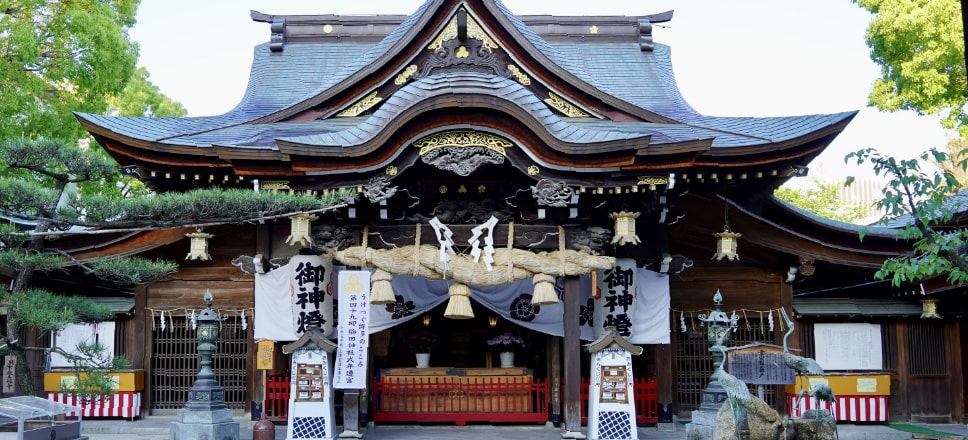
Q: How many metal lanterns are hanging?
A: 5